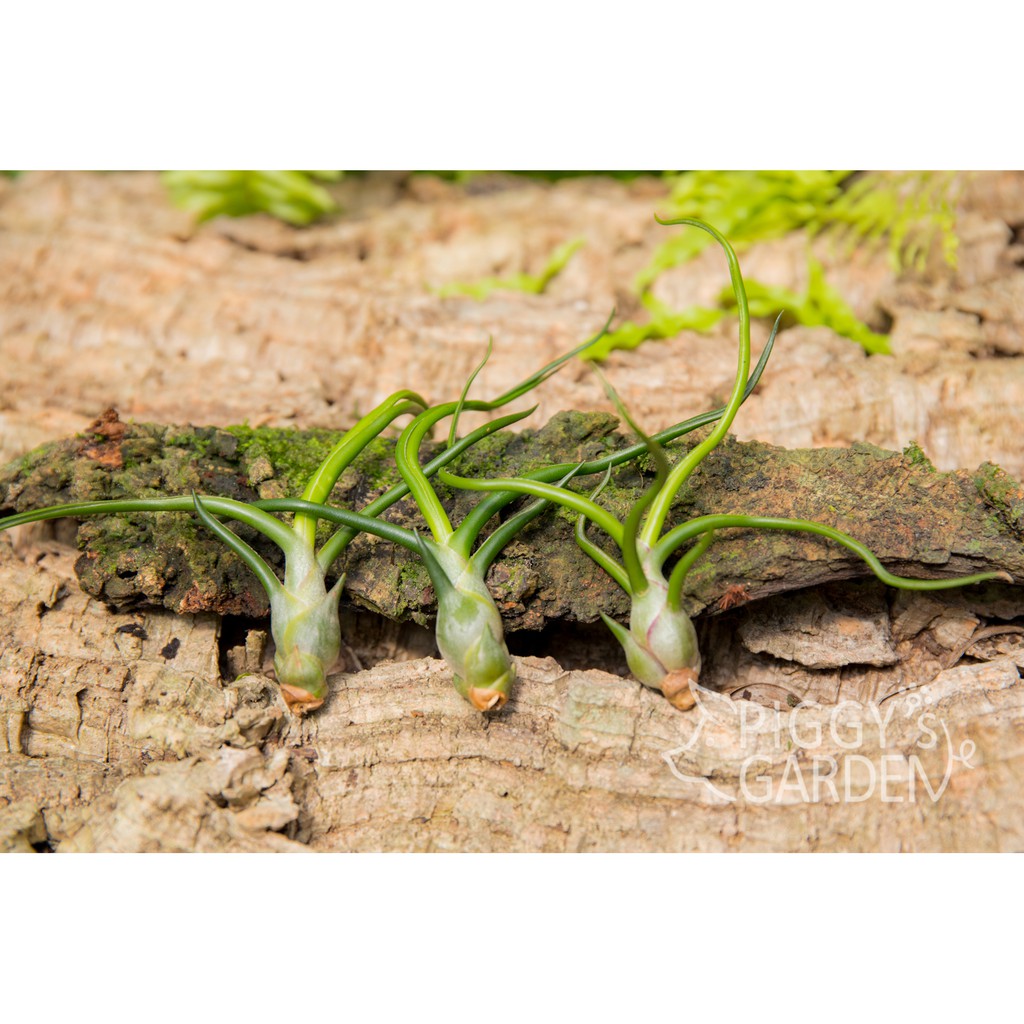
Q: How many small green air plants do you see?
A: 3